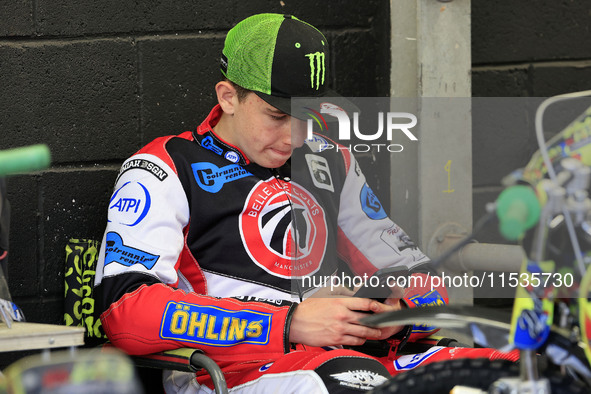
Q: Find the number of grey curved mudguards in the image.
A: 1